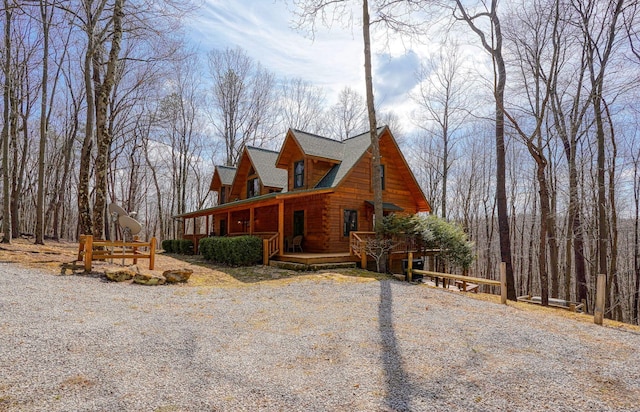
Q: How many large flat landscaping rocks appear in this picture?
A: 3